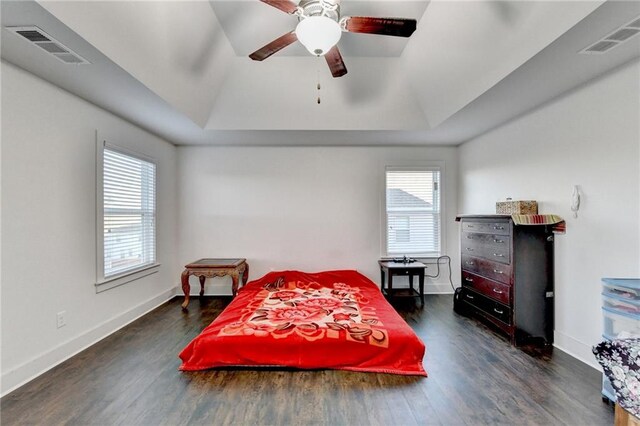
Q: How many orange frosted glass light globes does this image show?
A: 0